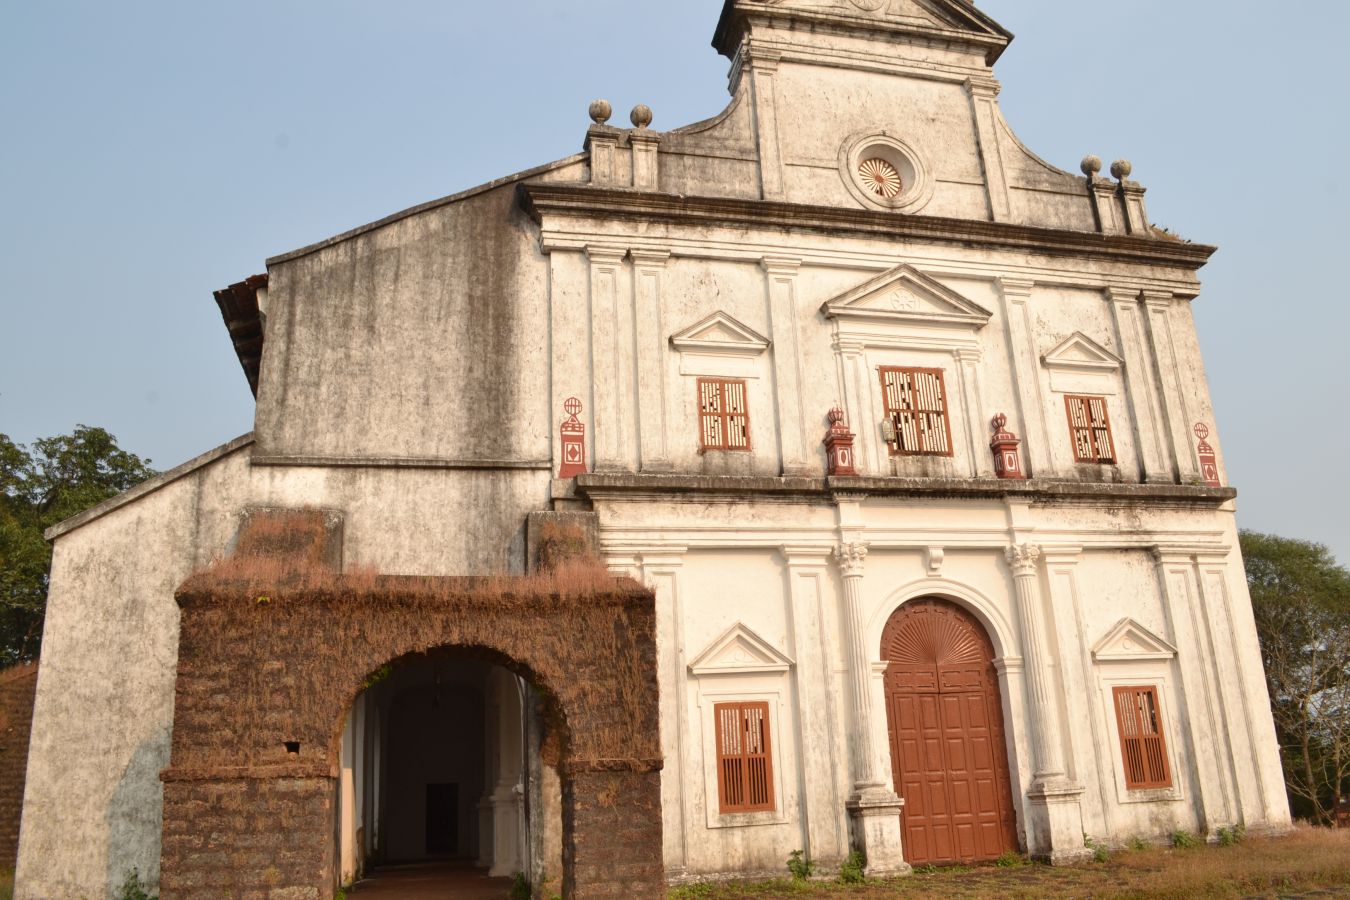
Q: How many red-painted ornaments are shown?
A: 4